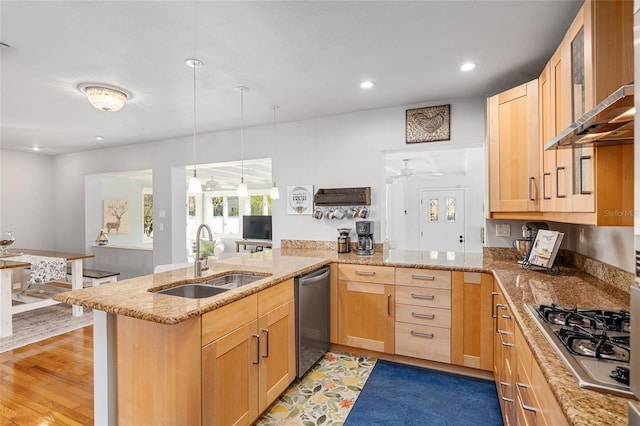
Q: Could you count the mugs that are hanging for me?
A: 5